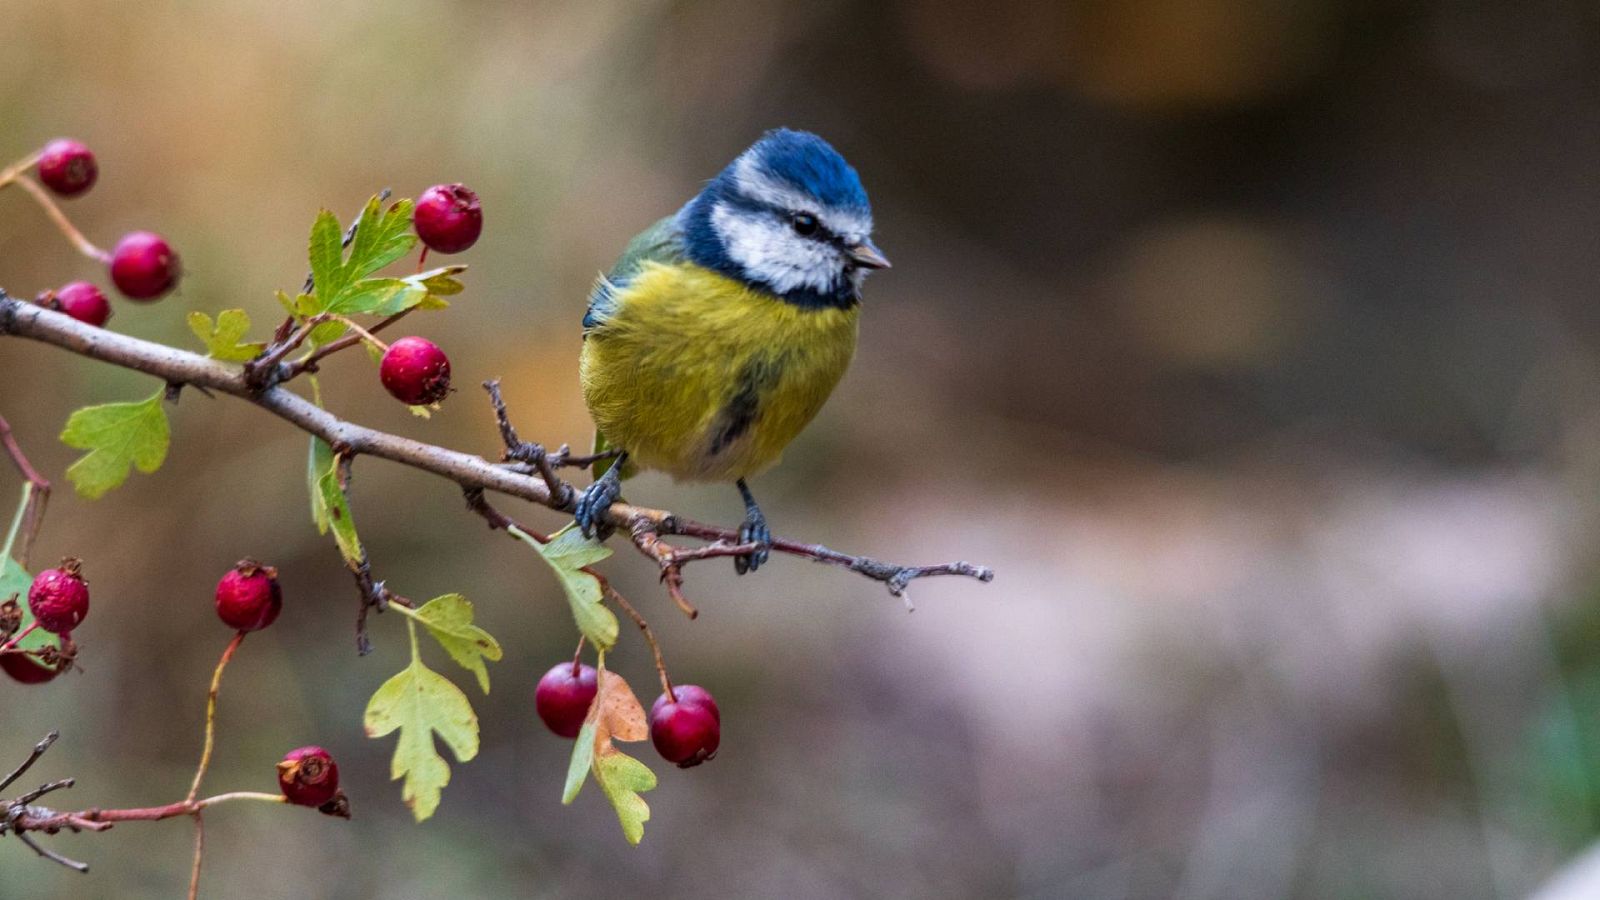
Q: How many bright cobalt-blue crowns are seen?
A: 1